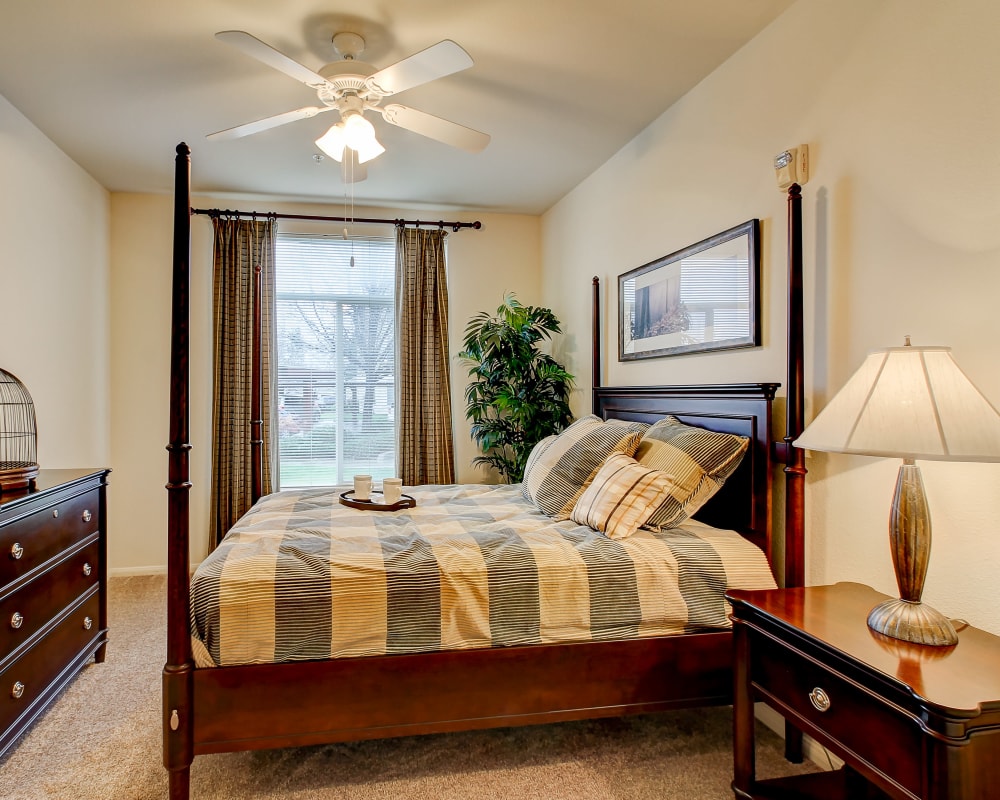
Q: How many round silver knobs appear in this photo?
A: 7